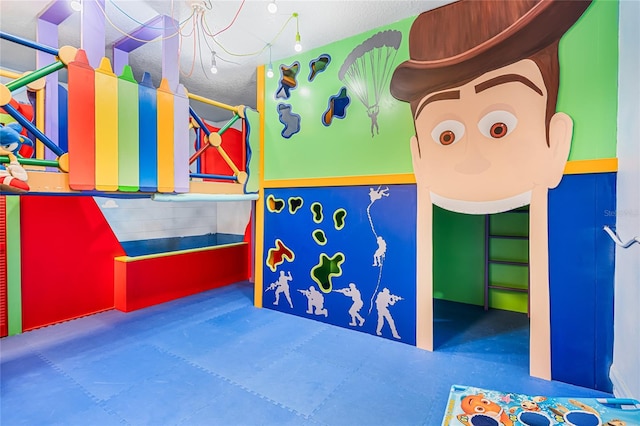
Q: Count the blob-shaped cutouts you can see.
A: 11